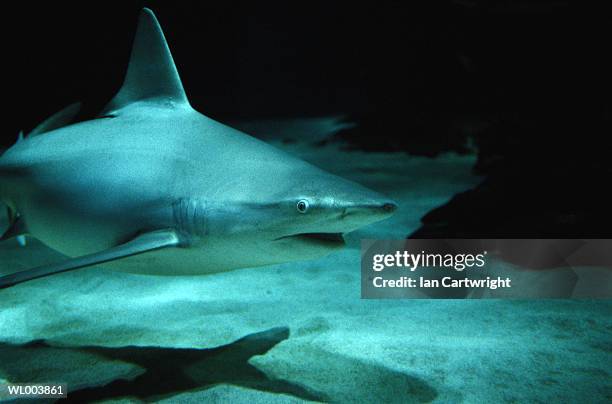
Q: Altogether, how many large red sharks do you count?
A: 0